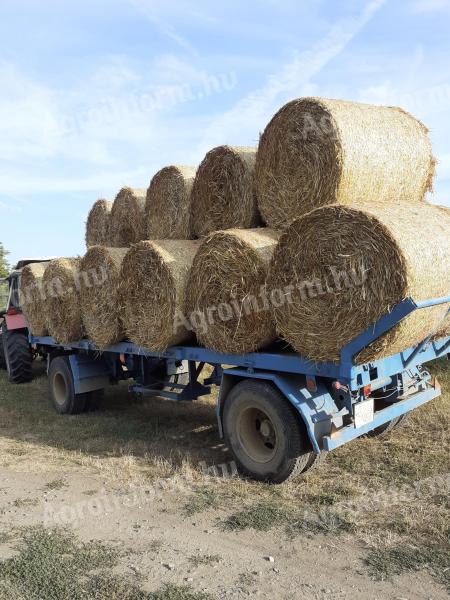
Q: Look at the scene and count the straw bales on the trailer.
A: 11